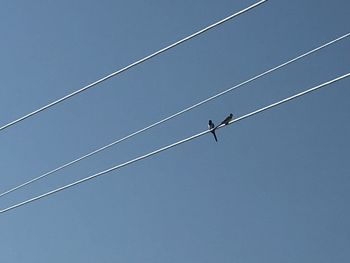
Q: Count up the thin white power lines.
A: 3